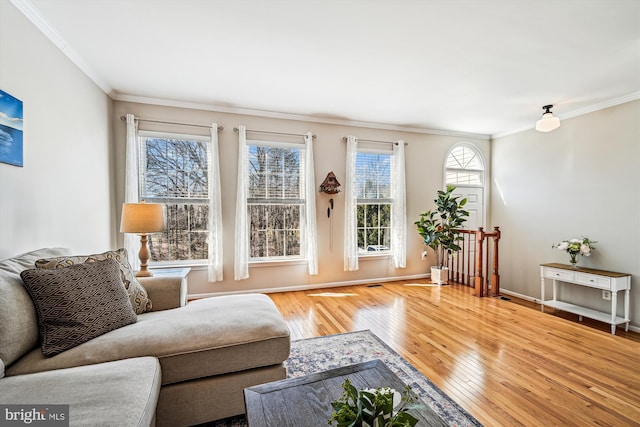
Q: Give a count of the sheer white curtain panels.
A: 6